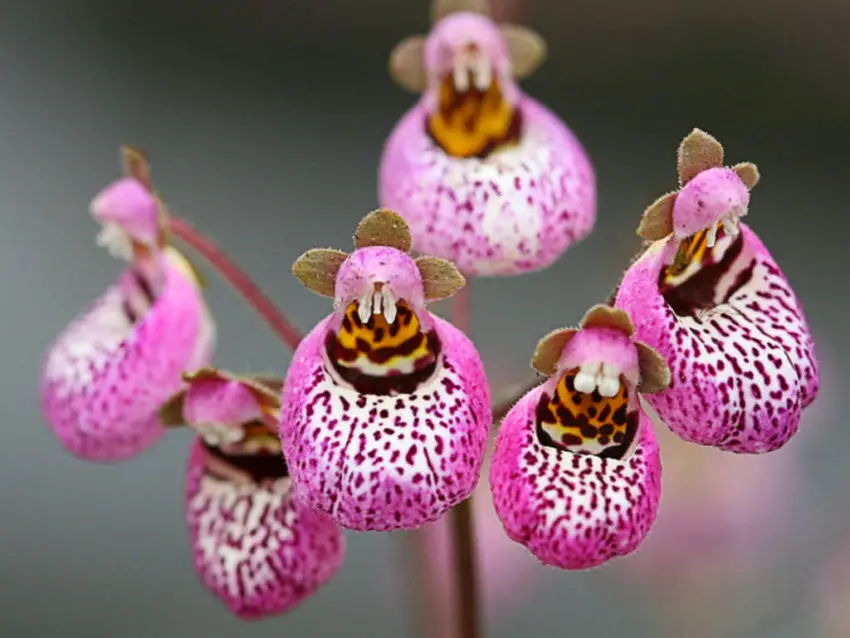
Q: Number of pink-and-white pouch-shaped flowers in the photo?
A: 6